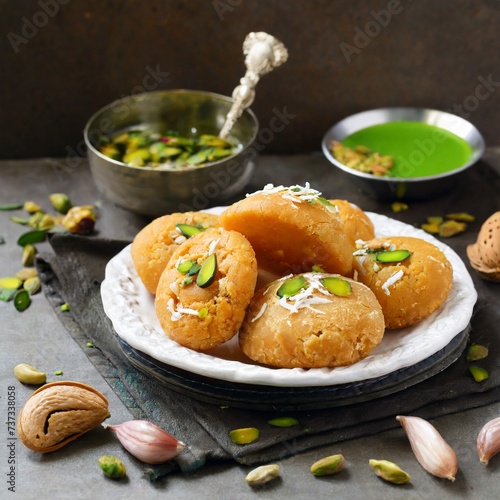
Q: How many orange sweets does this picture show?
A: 6